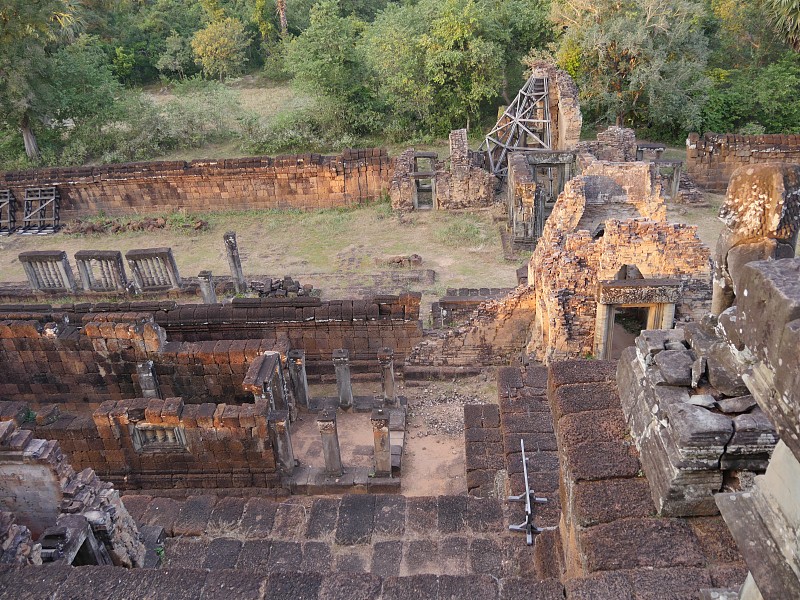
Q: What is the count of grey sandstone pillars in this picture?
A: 8